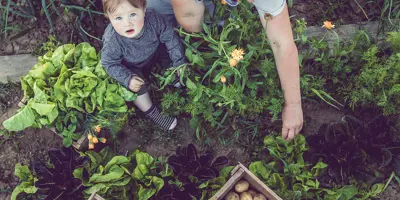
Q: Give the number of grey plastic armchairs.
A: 0